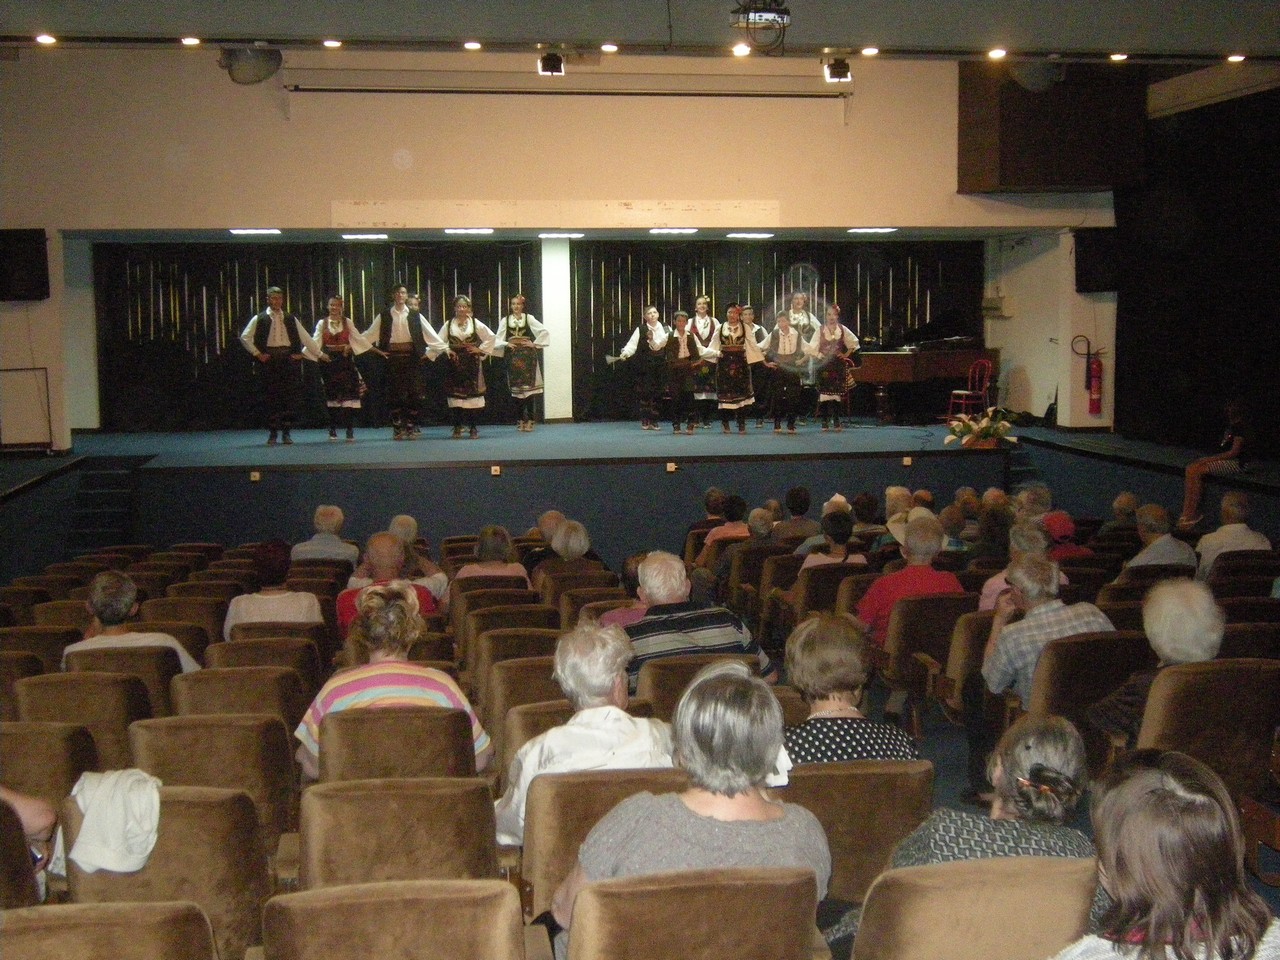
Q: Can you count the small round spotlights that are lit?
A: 10